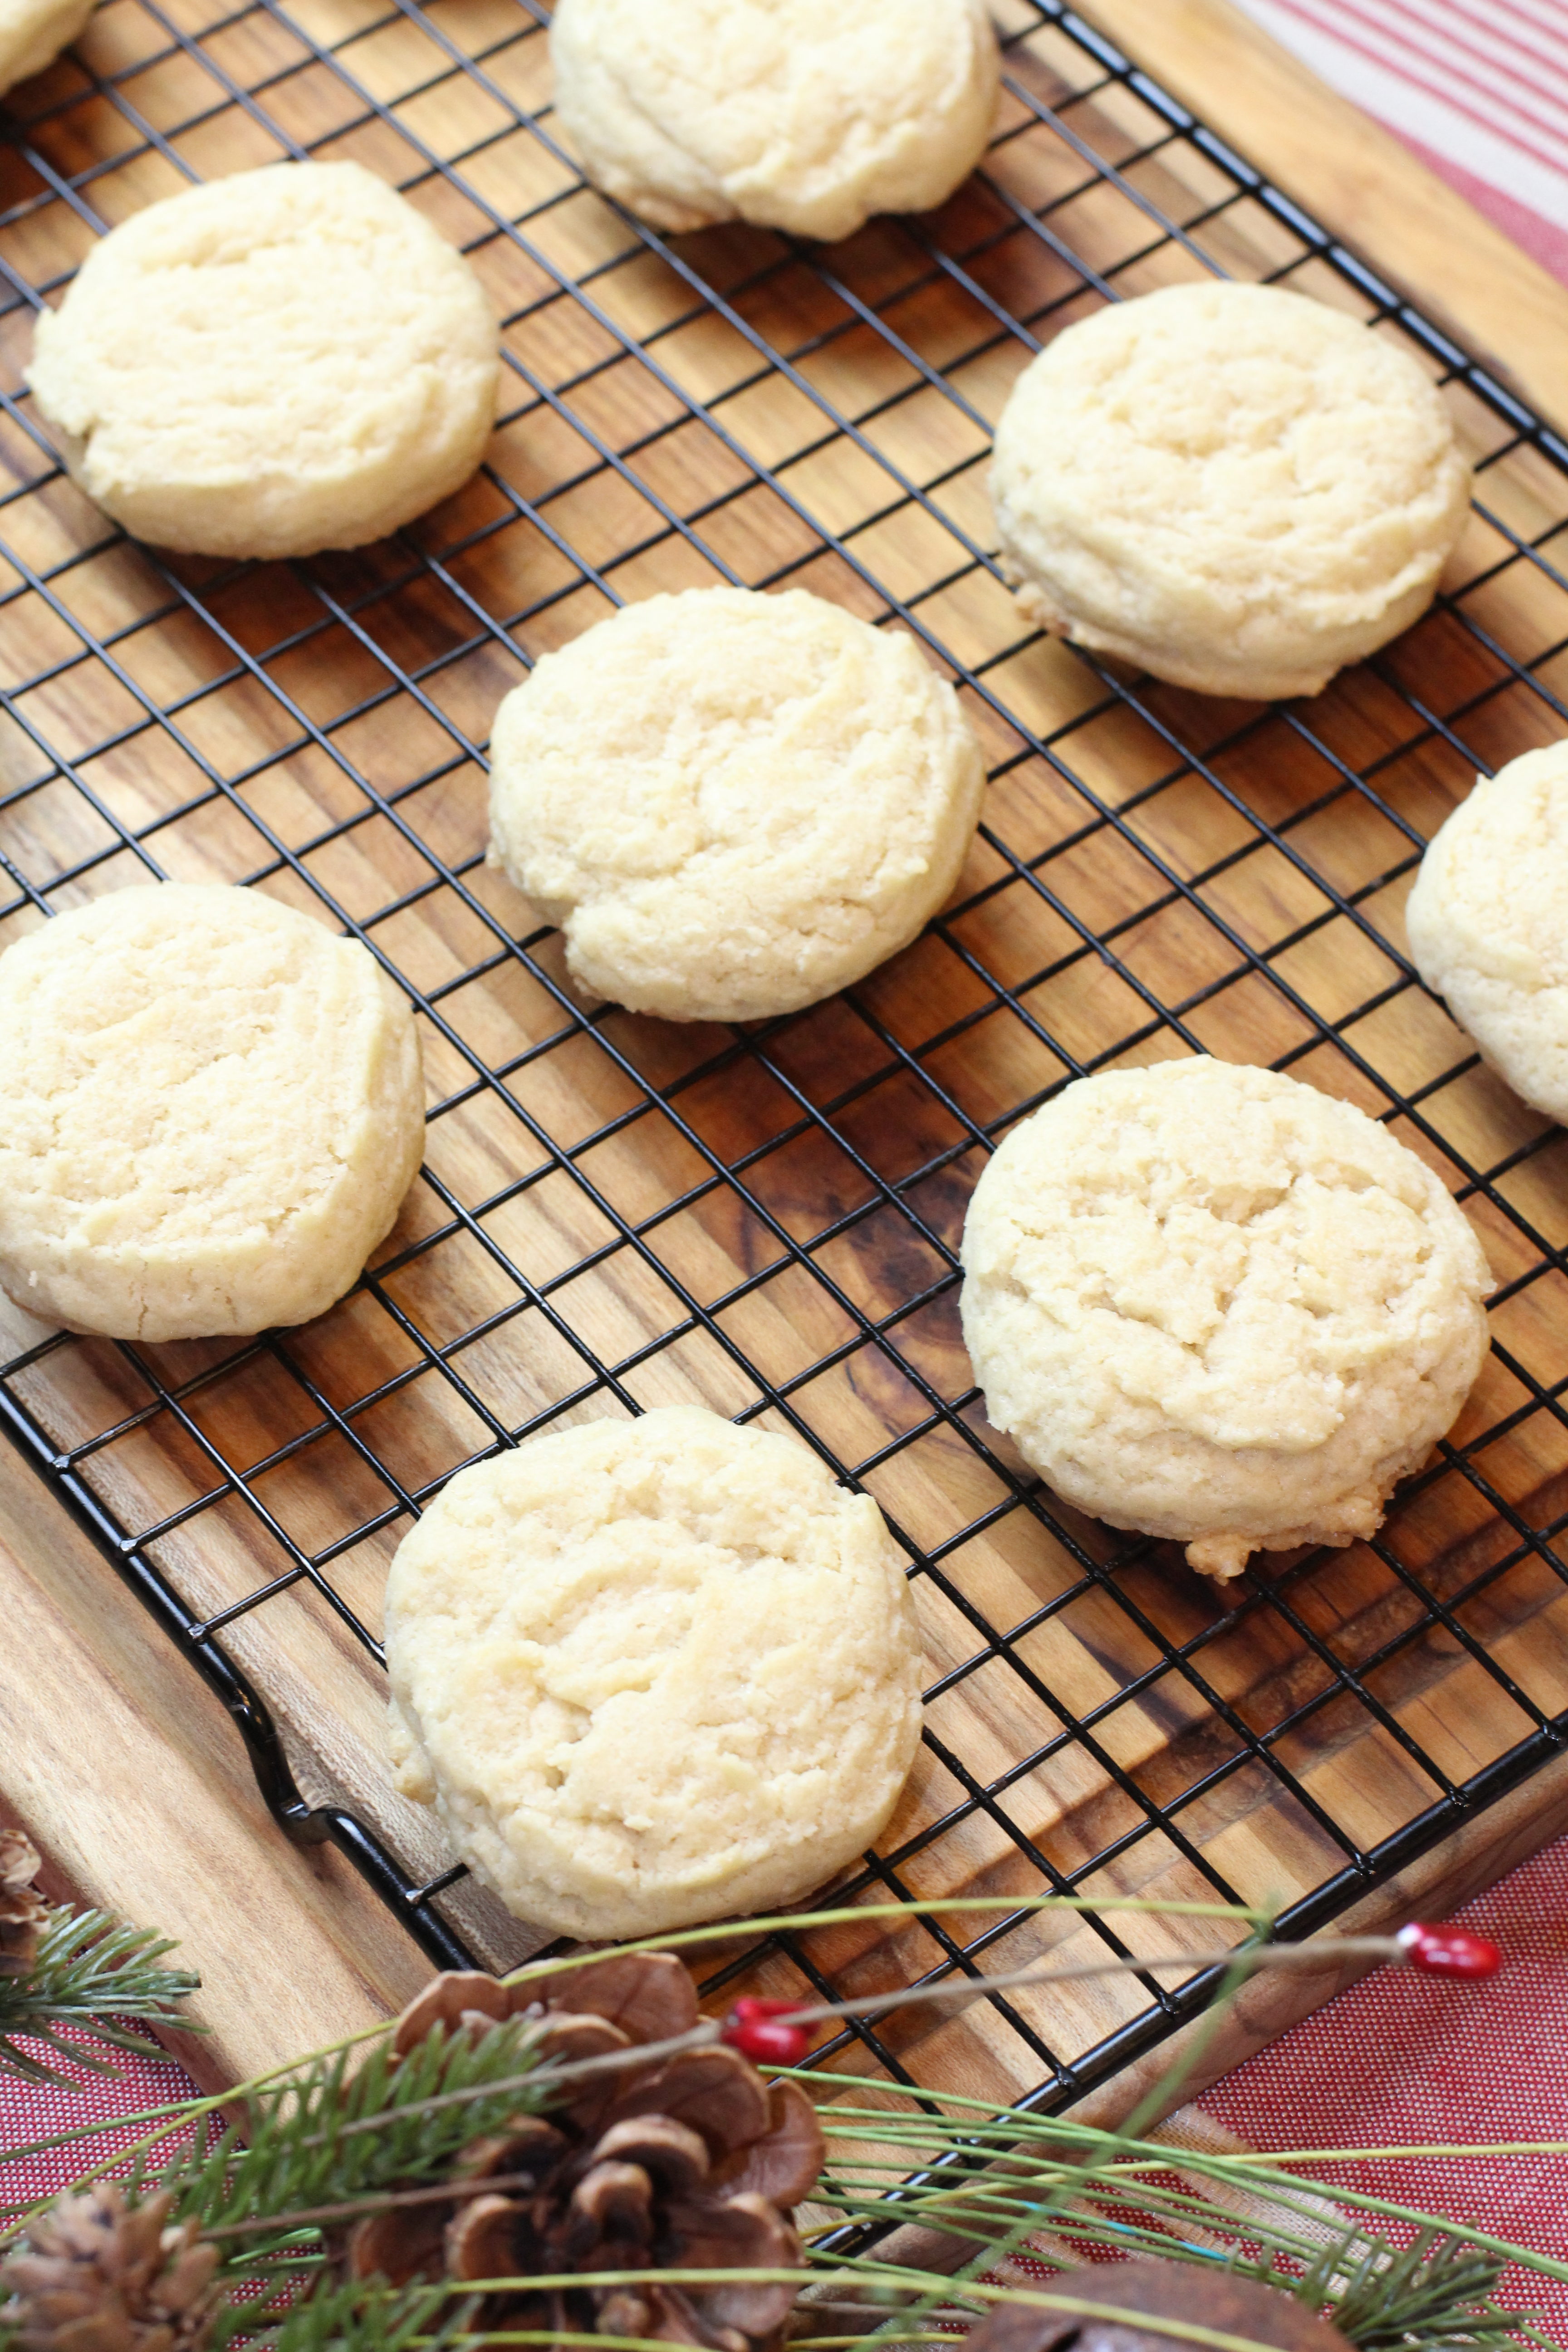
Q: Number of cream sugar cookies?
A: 9